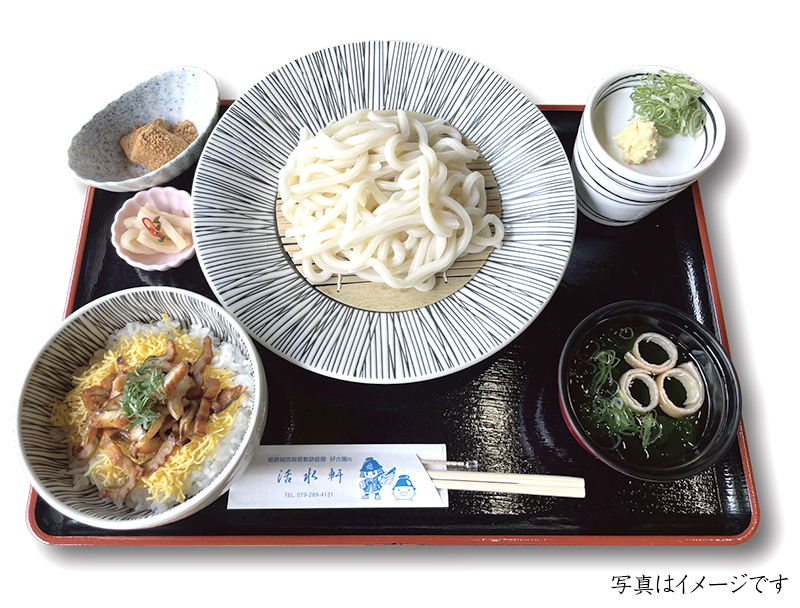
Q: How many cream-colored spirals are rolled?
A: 3